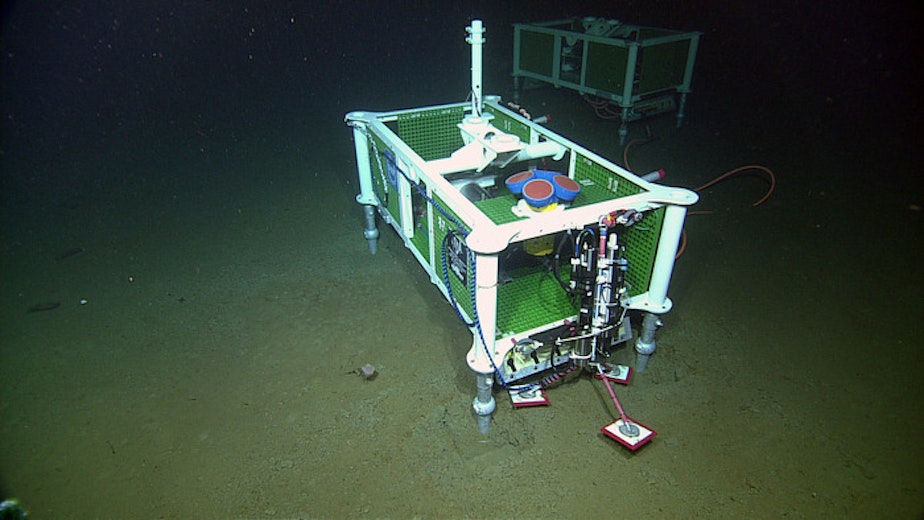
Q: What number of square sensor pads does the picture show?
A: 3